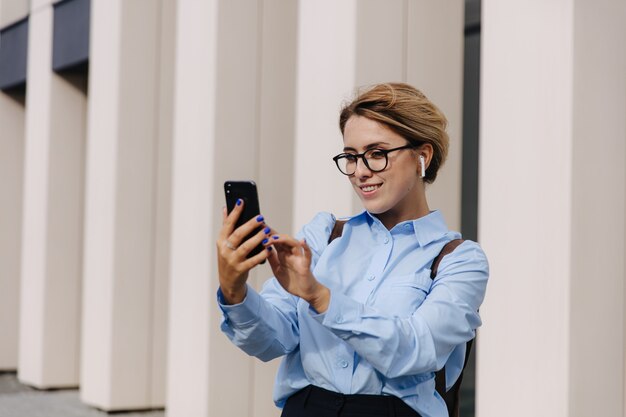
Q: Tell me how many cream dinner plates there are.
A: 0